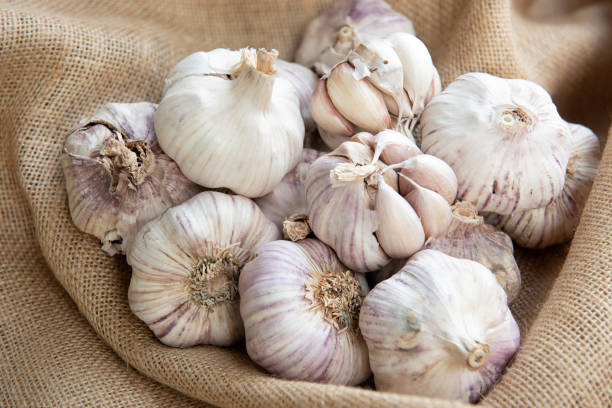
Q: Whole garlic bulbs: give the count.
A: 11